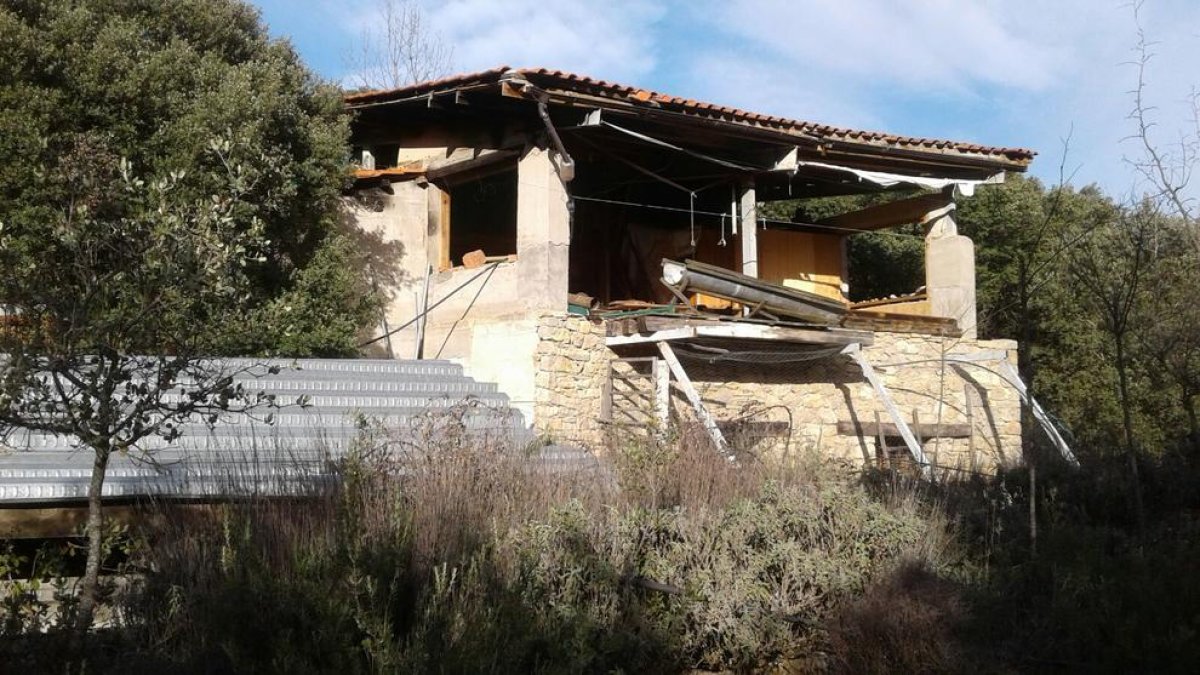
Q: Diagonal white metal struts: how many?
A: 3